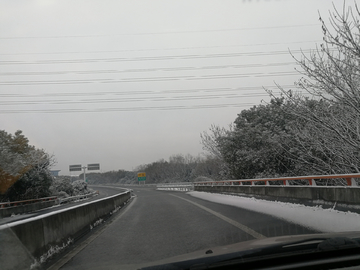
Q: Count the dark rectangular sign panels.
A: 2